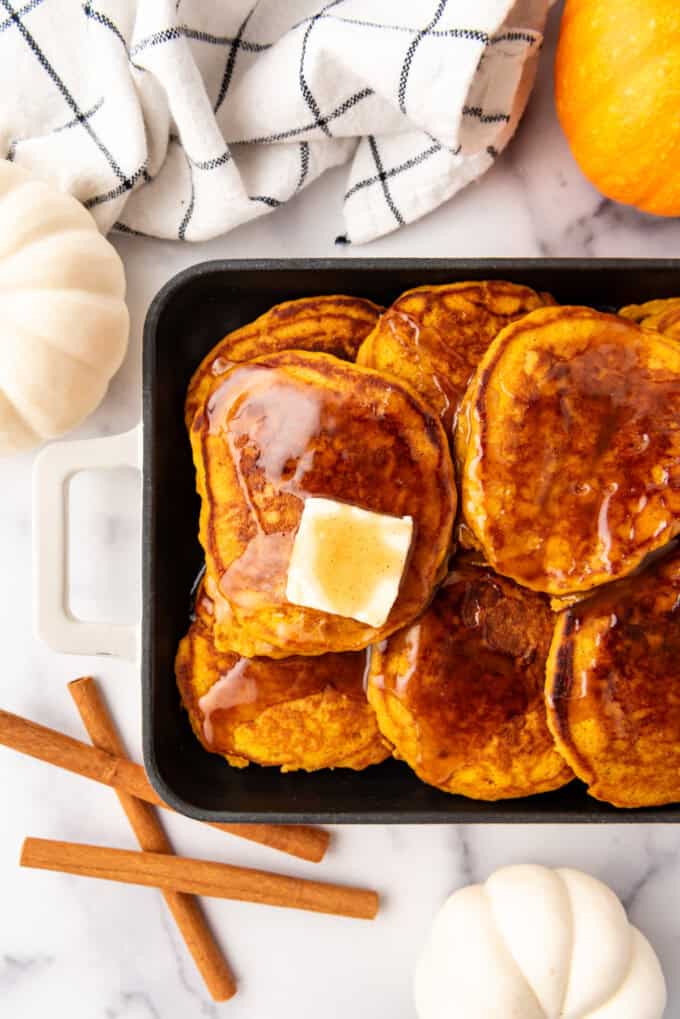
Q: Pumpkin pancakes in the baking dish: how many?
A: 8